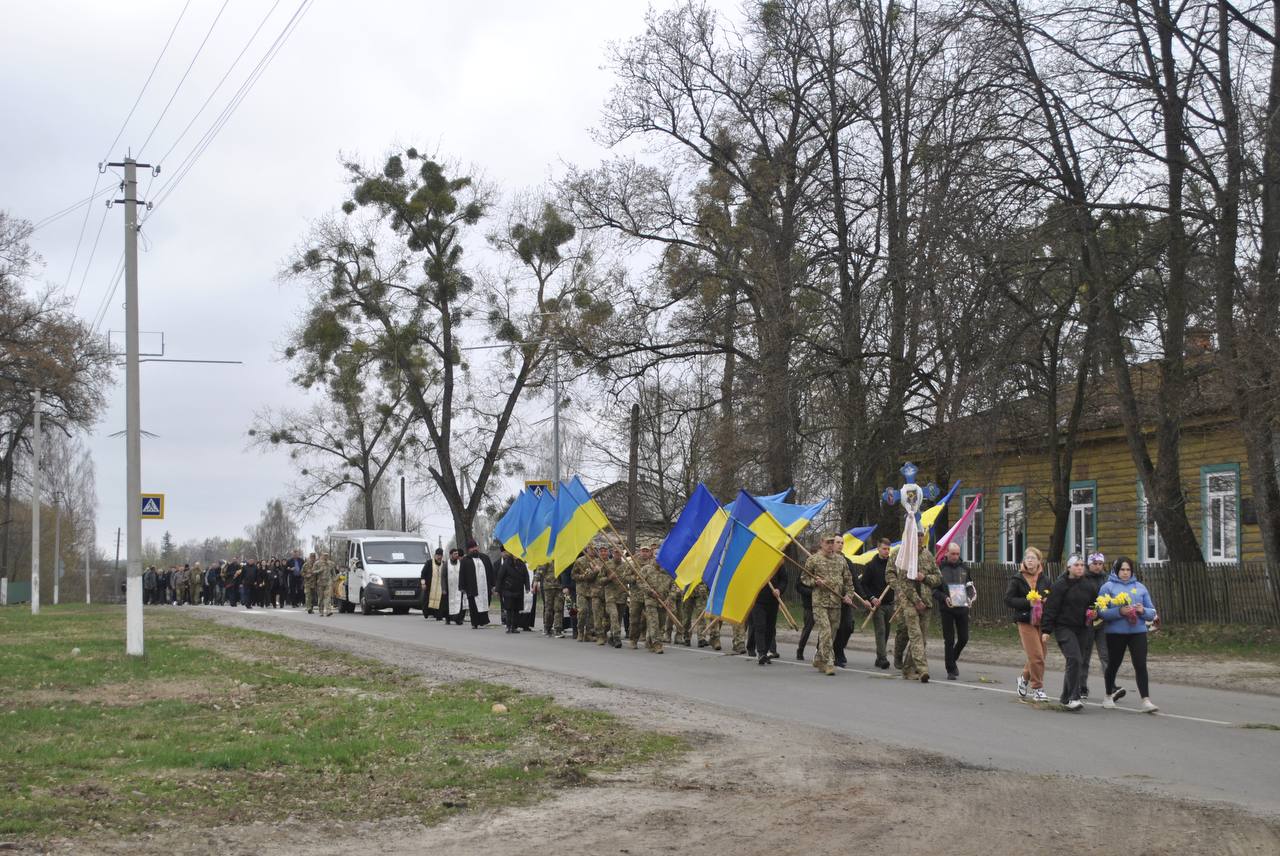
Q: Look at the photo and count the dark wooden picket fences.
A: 1